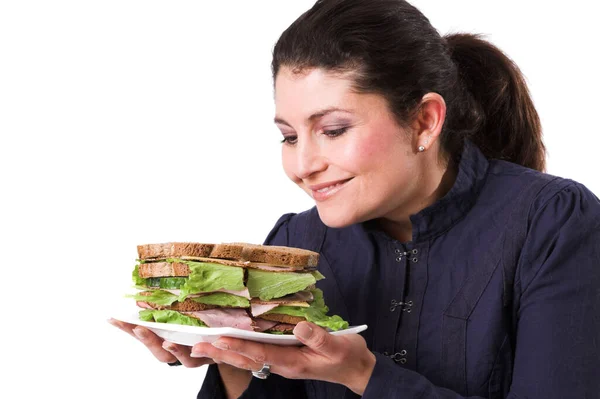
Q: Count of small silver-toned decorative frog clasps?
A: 3